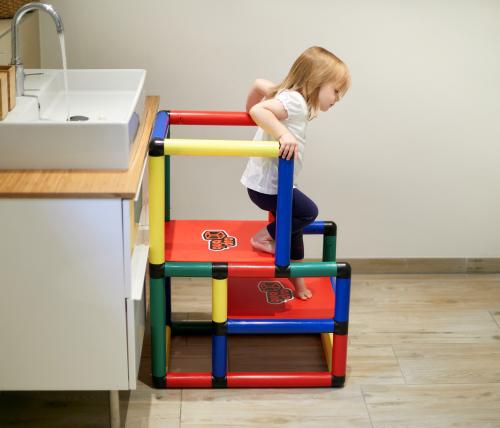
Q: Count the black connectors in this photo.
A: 13